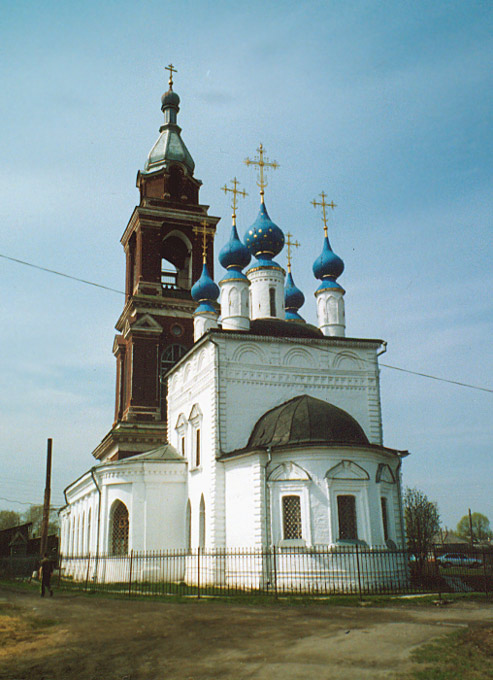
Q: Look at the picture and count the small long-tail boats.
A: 0